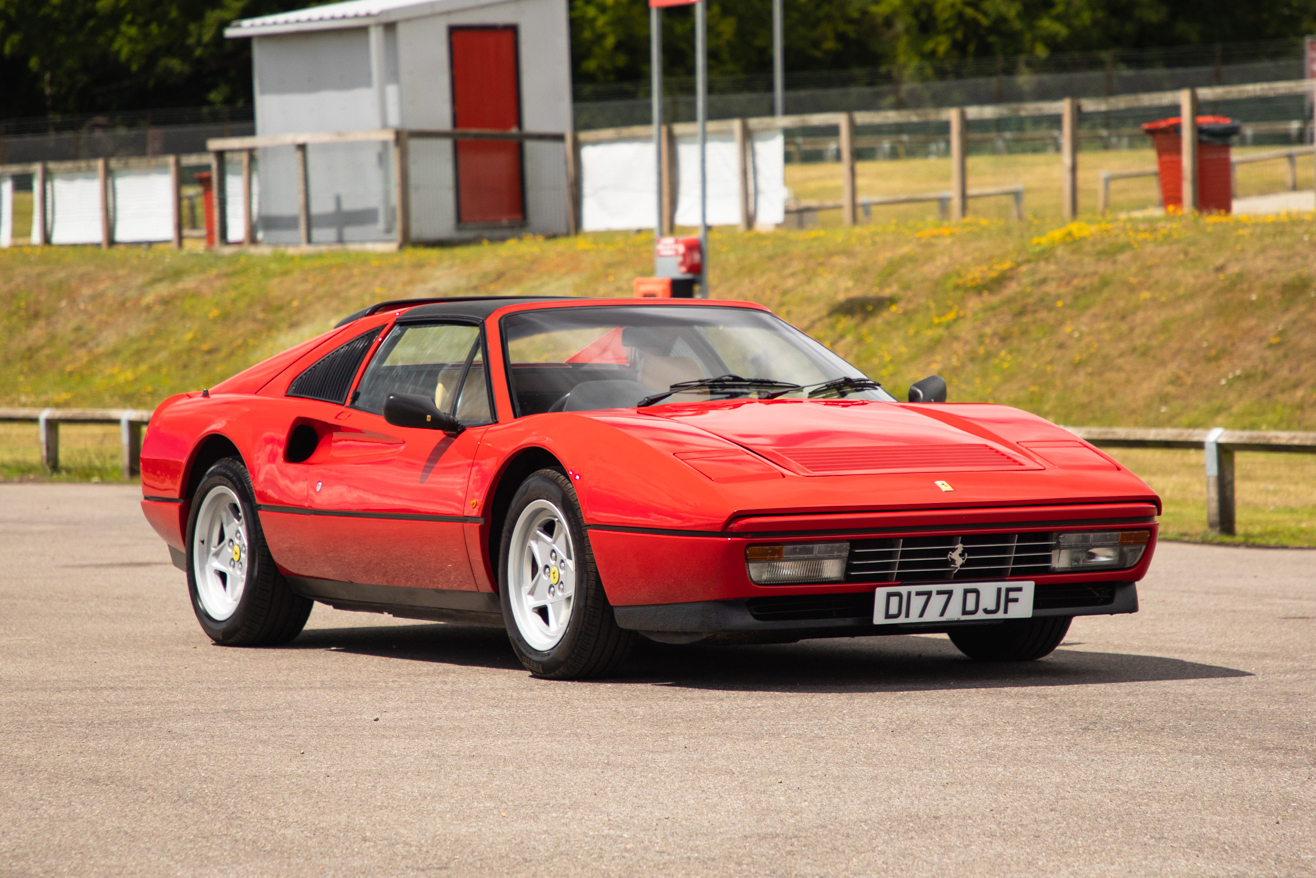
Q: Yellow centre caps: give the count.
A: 2